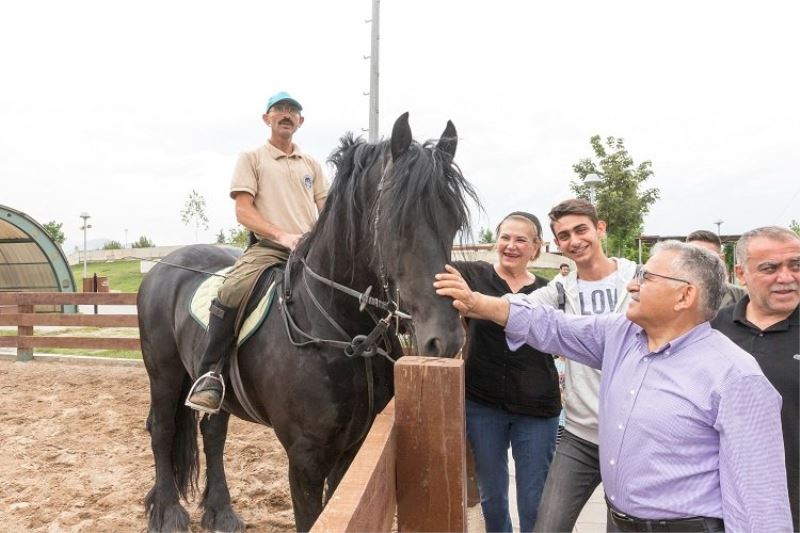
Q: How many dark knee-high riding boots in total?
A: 1